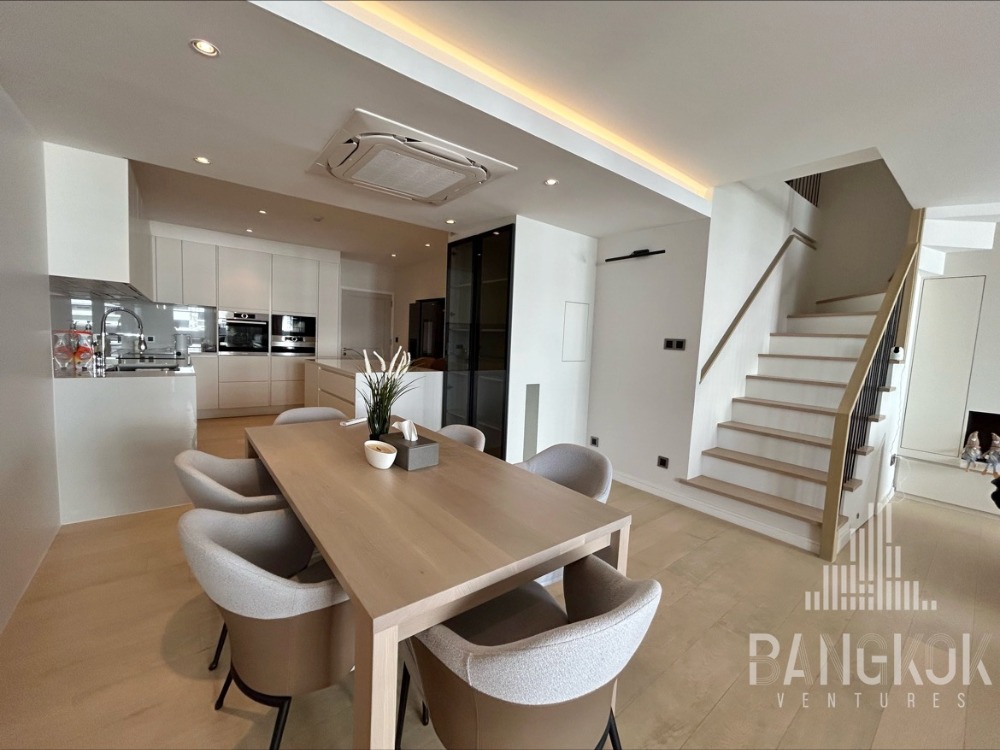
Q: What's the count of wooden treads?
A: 9